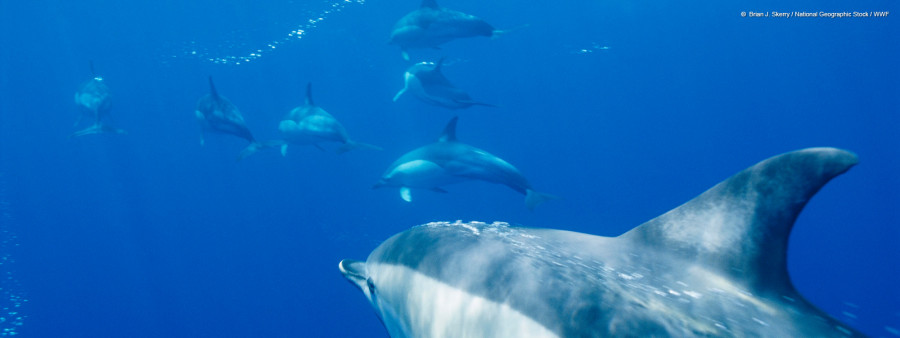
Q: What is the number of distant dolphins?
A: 6